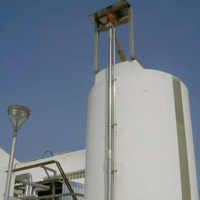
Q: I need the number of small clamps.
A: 3